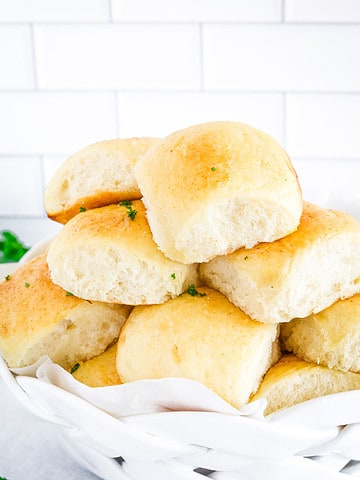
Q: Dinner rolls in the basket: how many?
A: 9